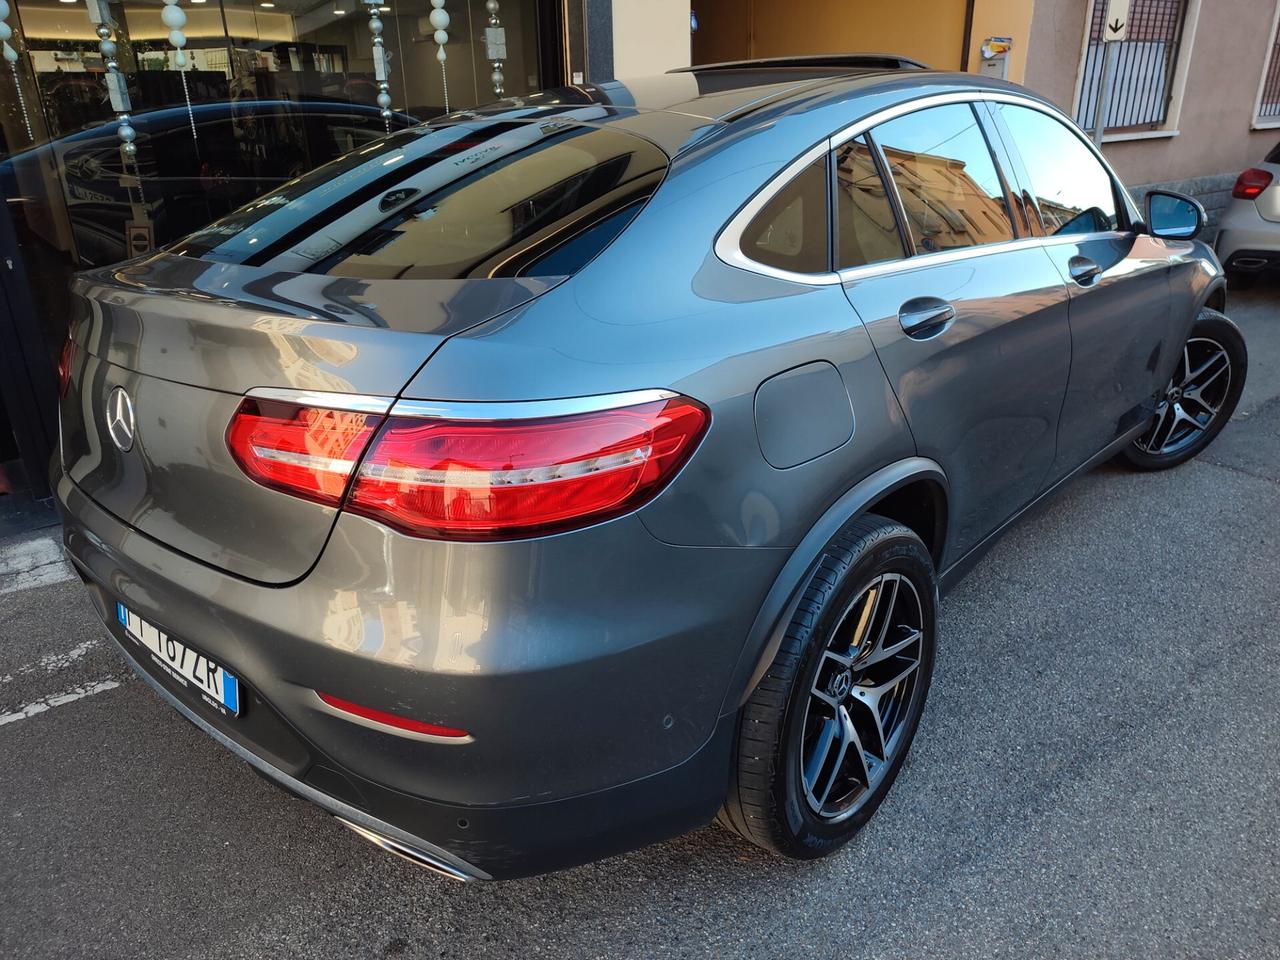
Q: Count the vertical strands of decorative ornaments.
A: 6